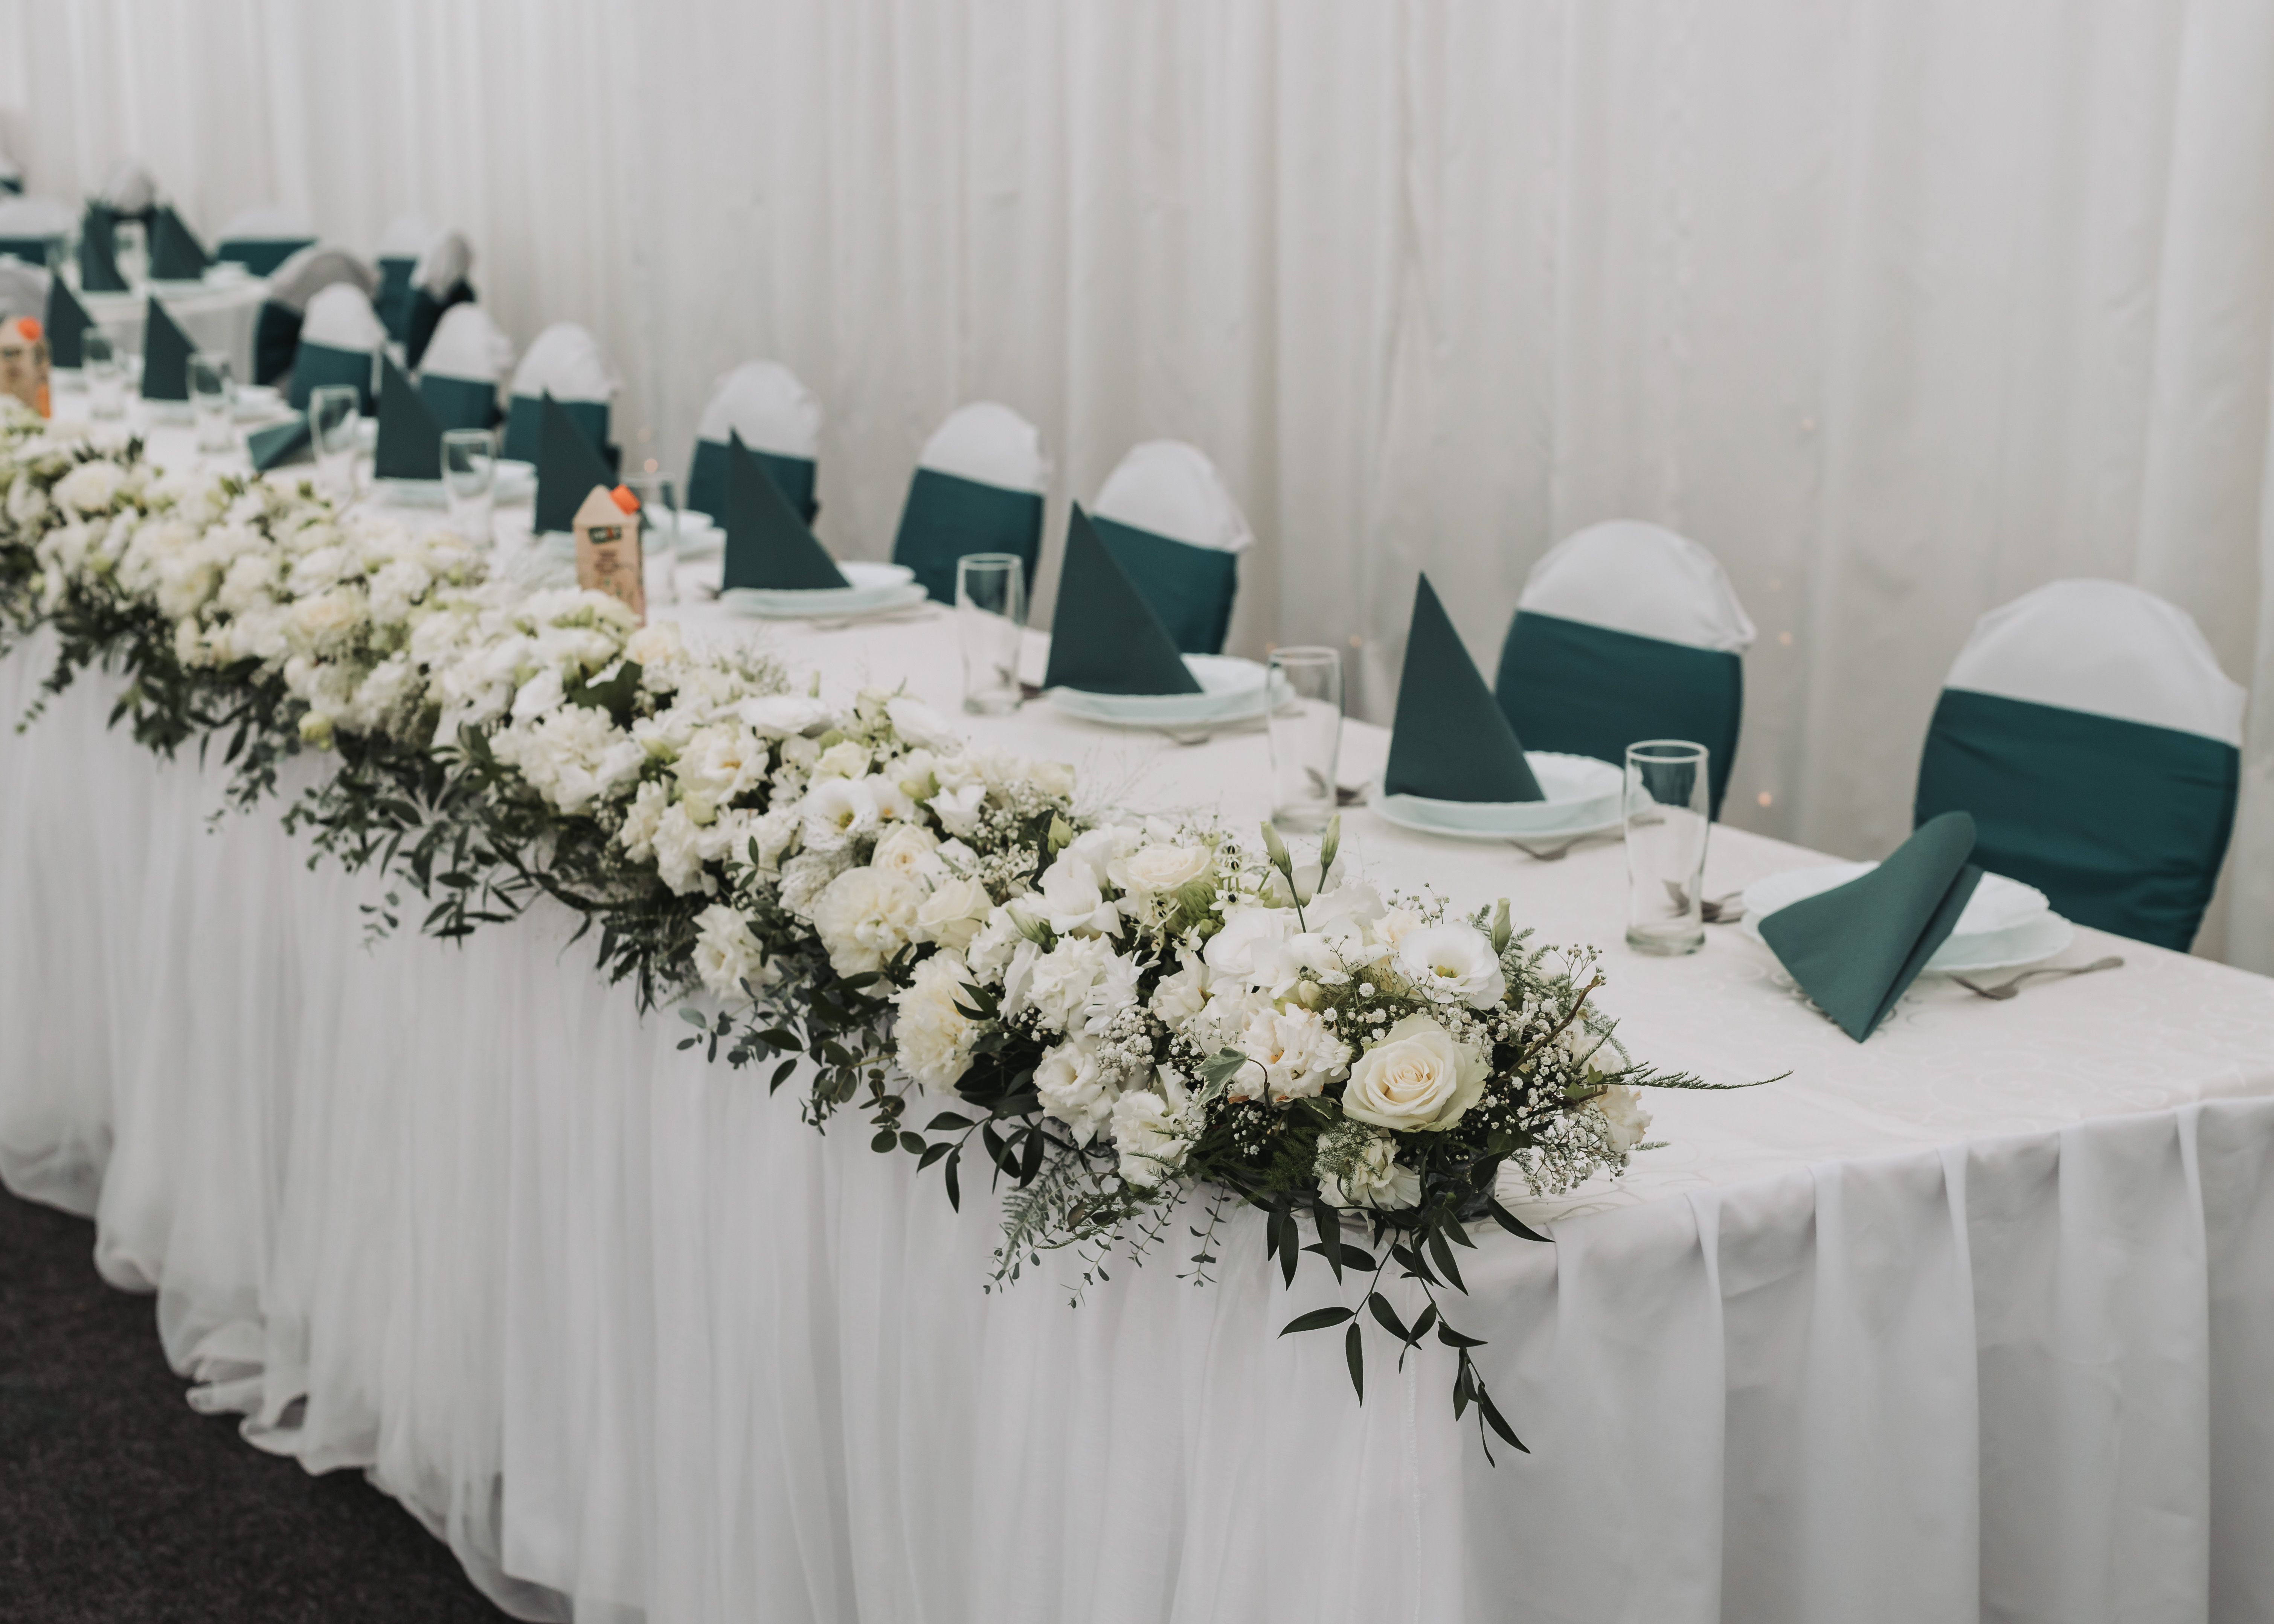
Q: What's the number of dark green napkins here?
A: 11